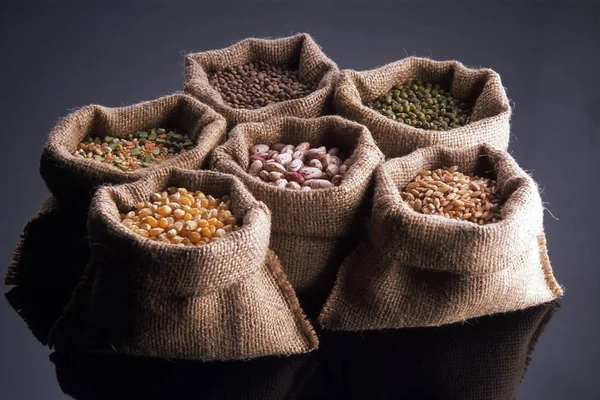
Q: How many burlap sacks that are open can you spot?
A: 6